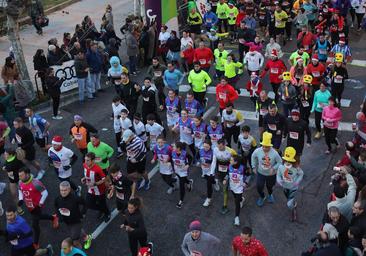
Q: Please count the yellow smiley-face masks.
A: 3